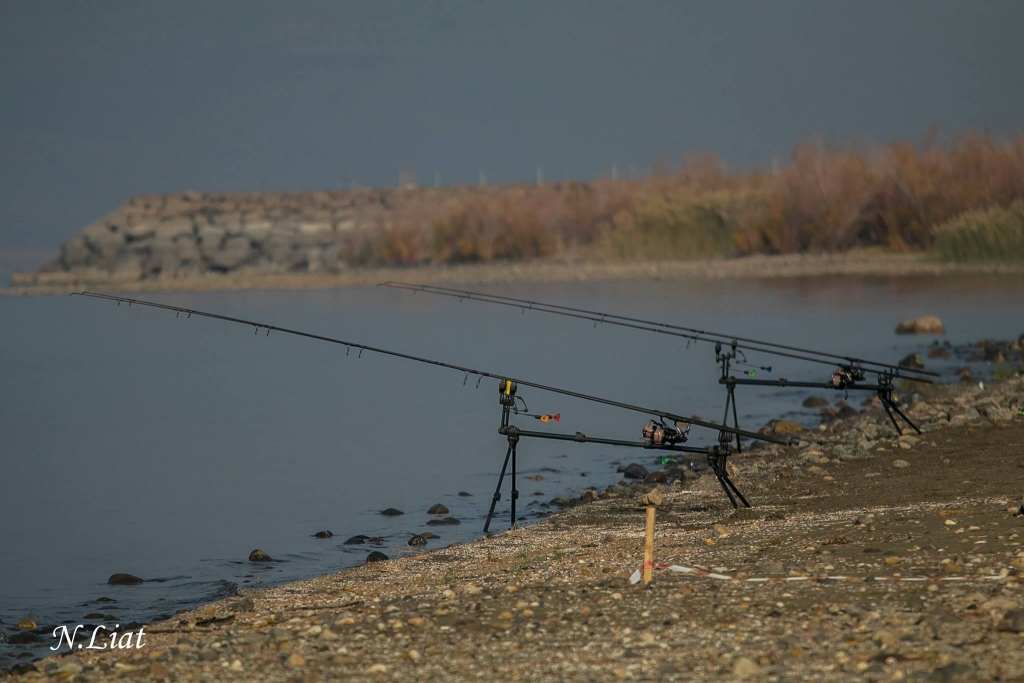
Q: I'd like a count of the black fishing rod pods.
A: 2